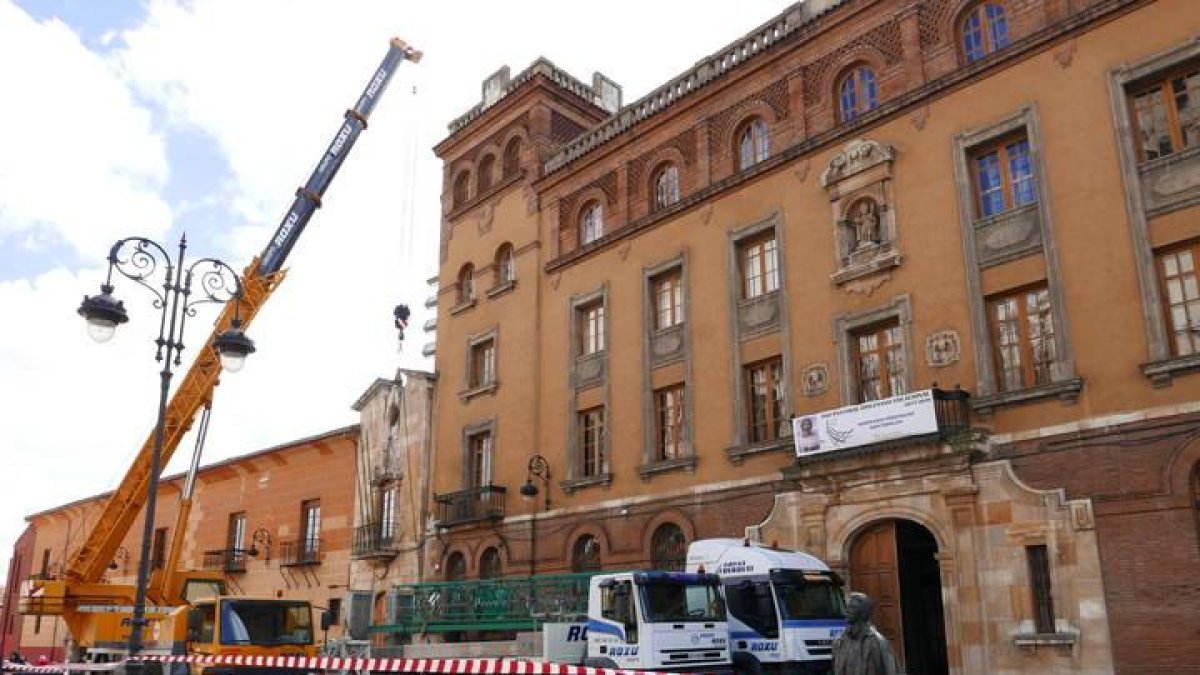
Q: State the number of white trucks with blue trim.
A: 2